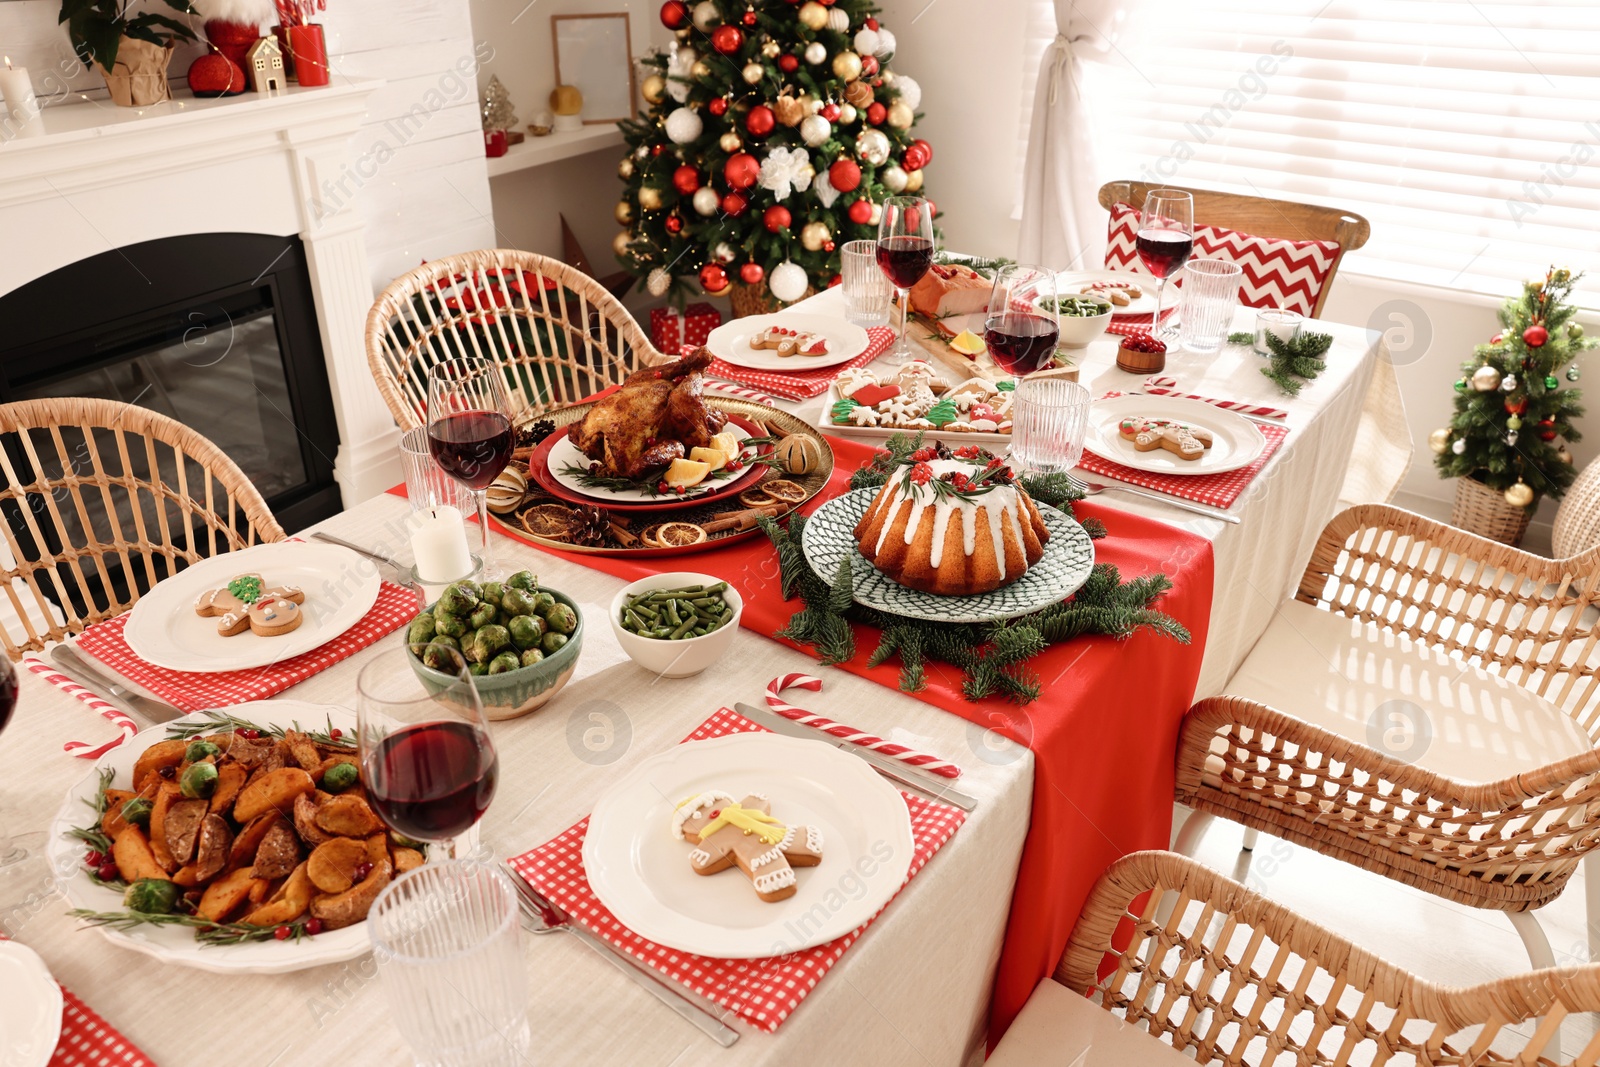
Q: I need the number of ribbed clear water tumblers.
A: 5